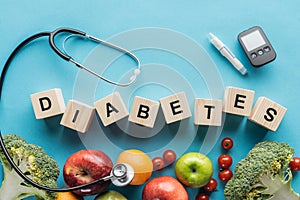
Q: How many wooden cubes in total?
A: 8